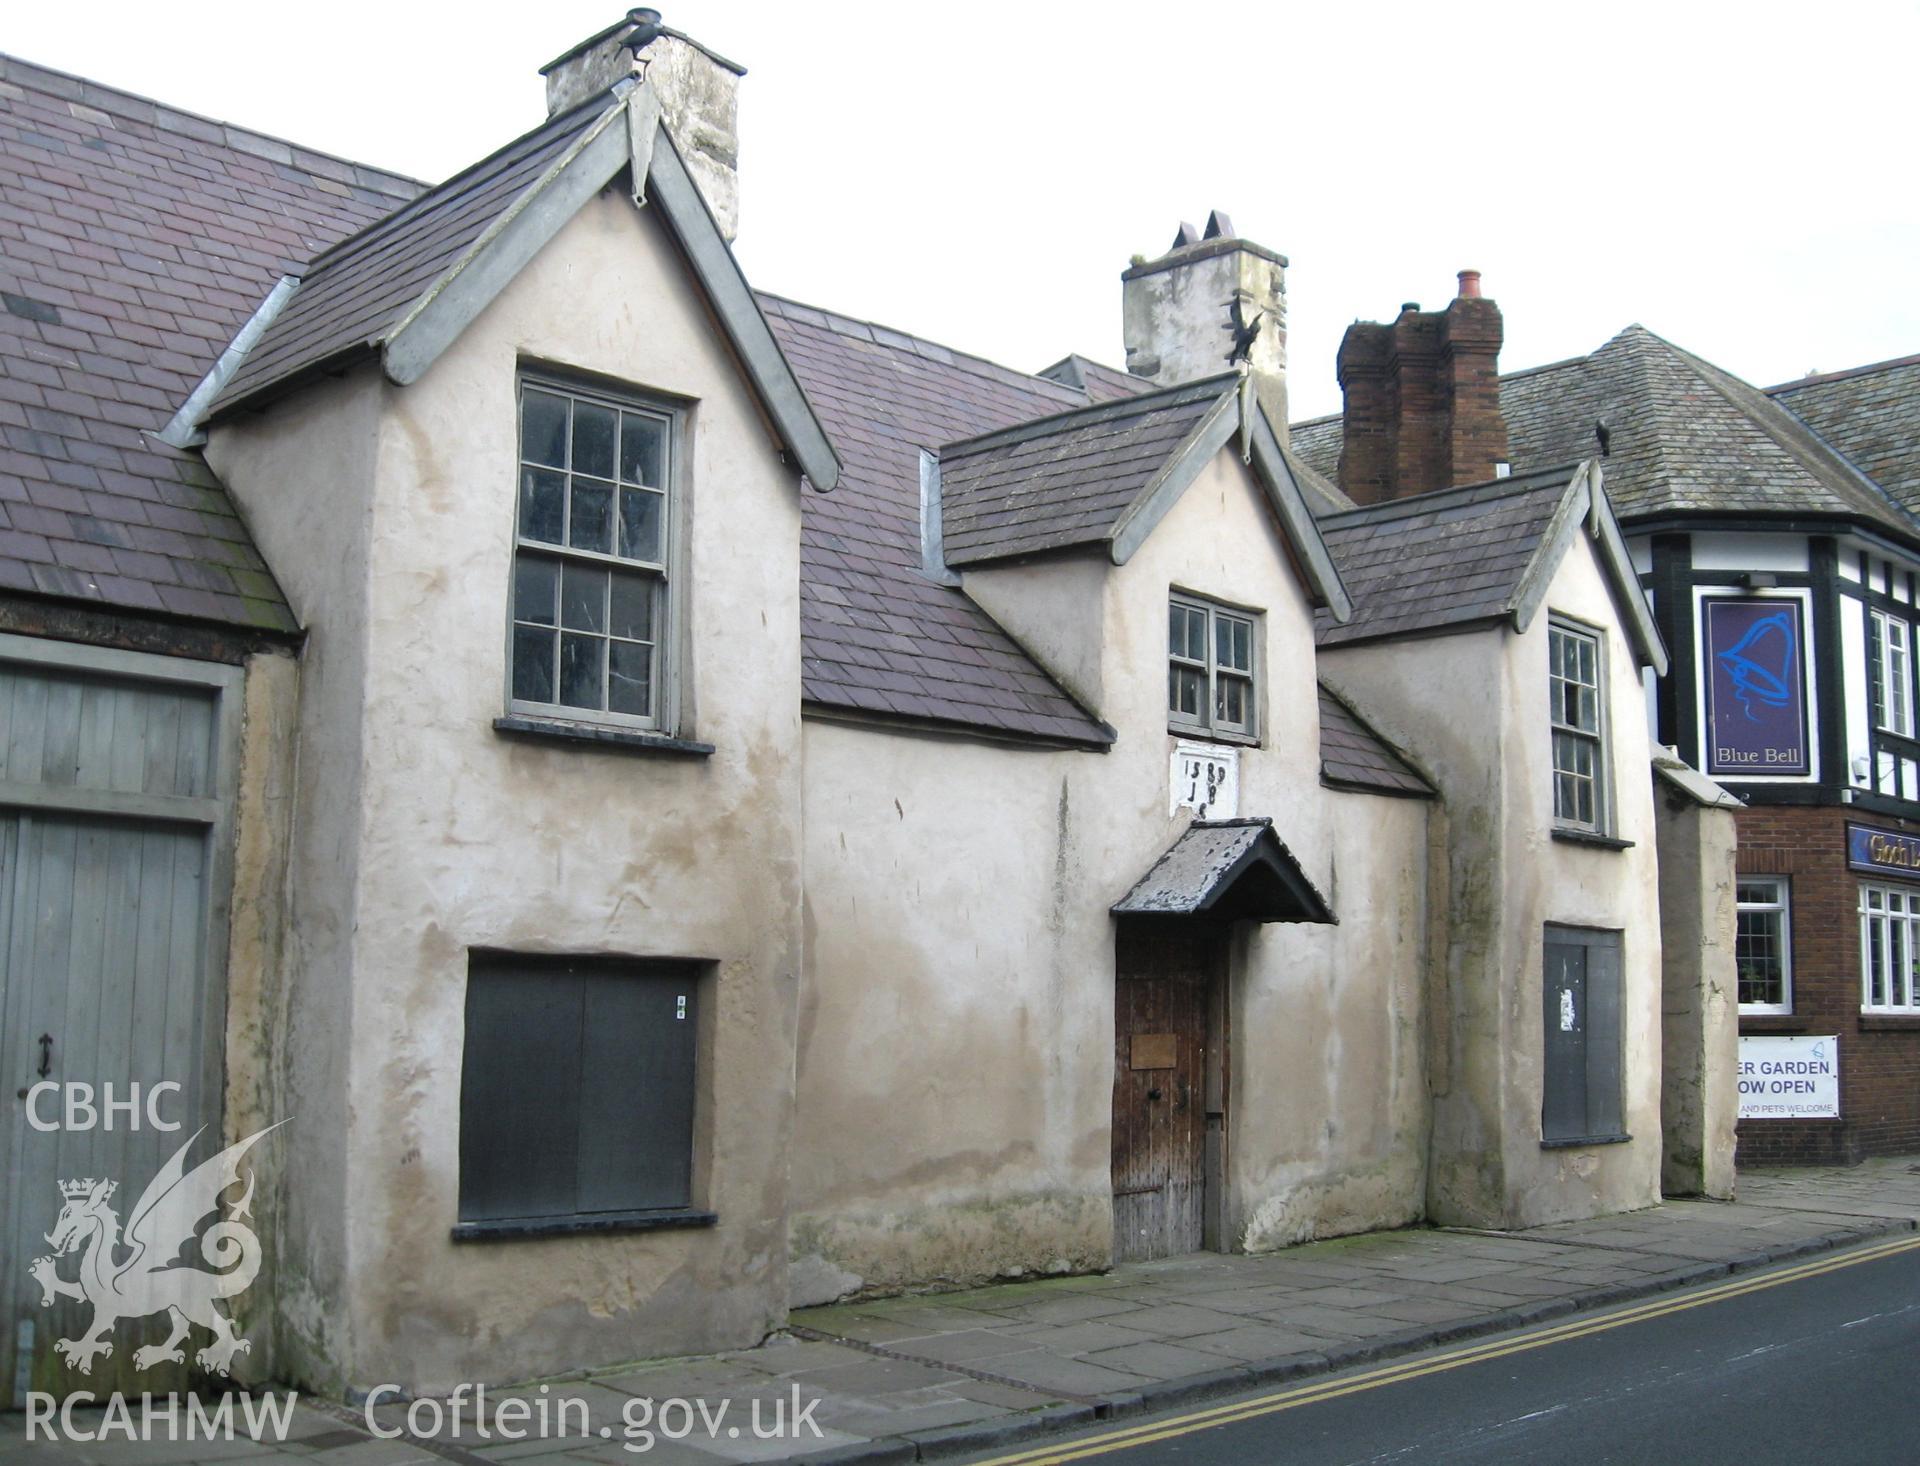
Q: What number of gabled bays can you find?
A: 3